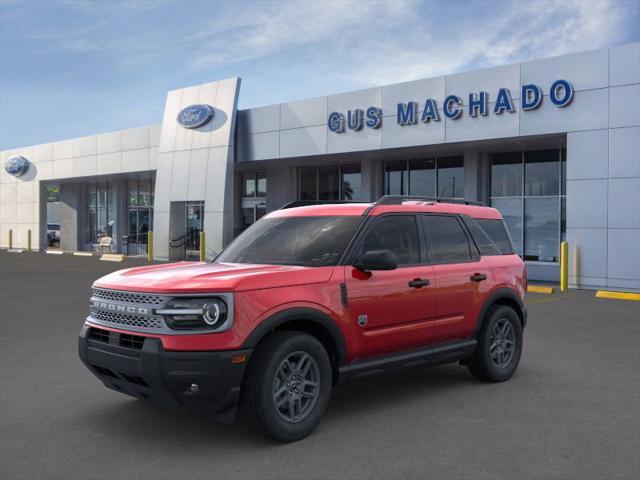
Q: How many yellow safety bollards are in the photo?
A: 5